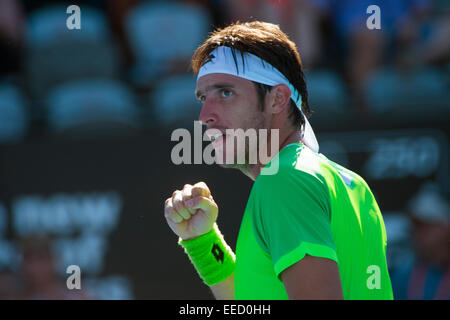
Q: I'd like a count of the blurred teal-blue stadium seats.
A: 7